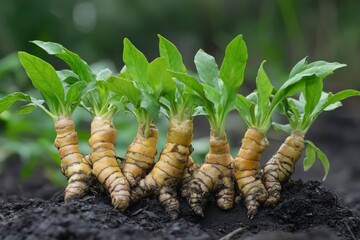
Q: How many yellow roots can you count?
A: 7